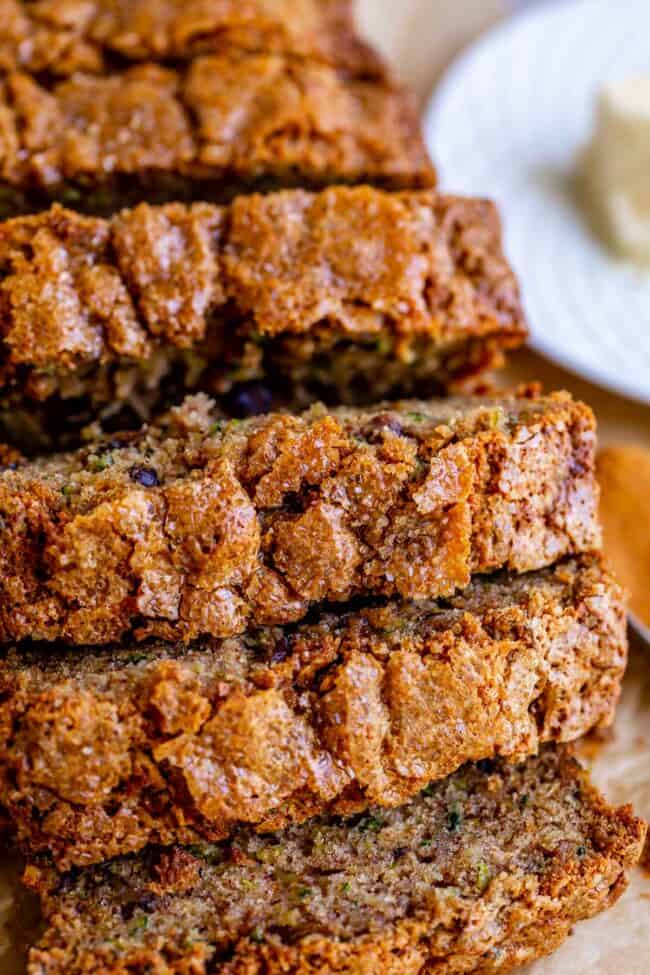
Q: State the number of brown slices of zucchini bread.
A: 6